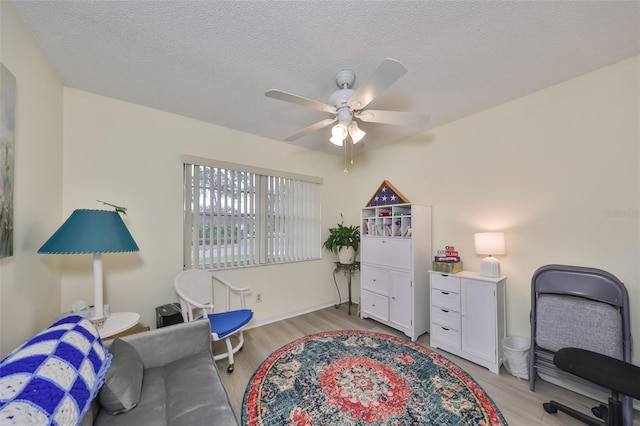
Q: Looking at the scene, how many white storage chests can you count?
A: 2